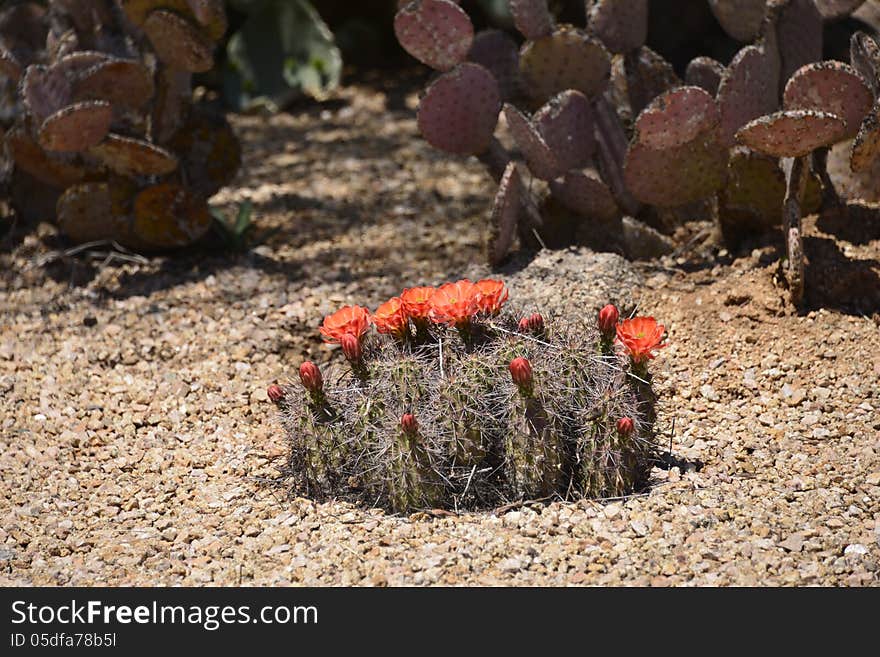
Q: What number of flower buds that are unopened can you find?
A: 9